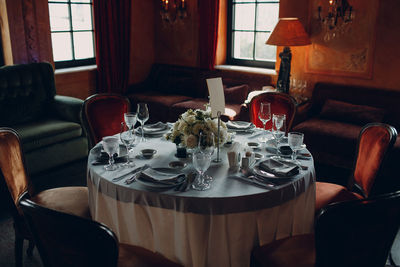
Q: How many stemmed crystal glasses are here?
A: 10